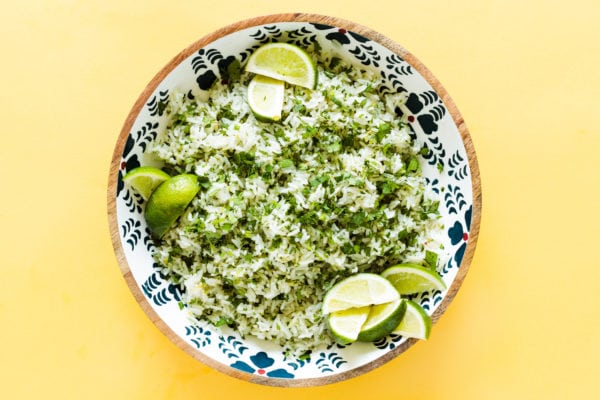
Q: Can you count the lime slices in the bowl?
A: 9